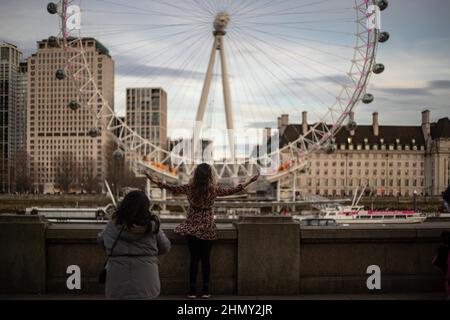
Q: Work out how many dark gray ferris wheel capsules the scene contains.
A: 12